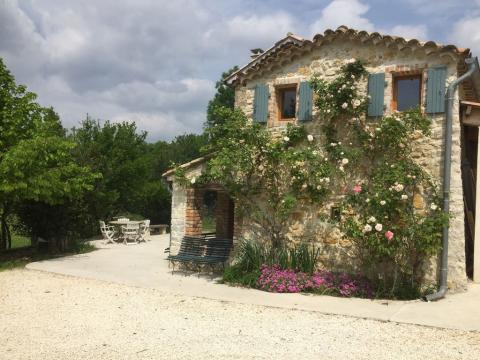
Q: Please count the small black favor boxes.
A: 0